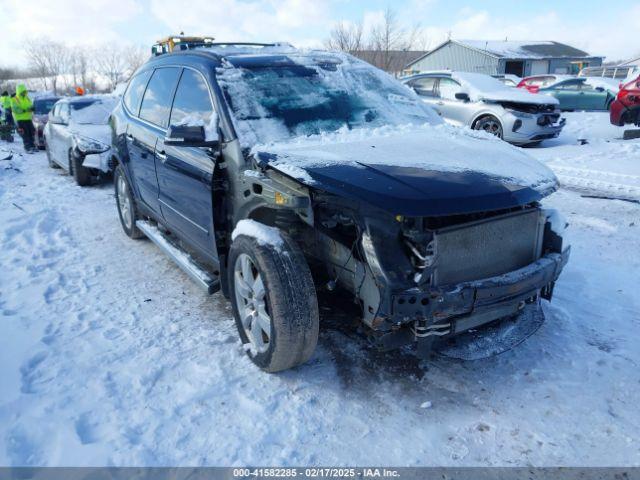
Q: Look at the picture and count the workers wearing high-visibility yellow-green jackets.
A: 2